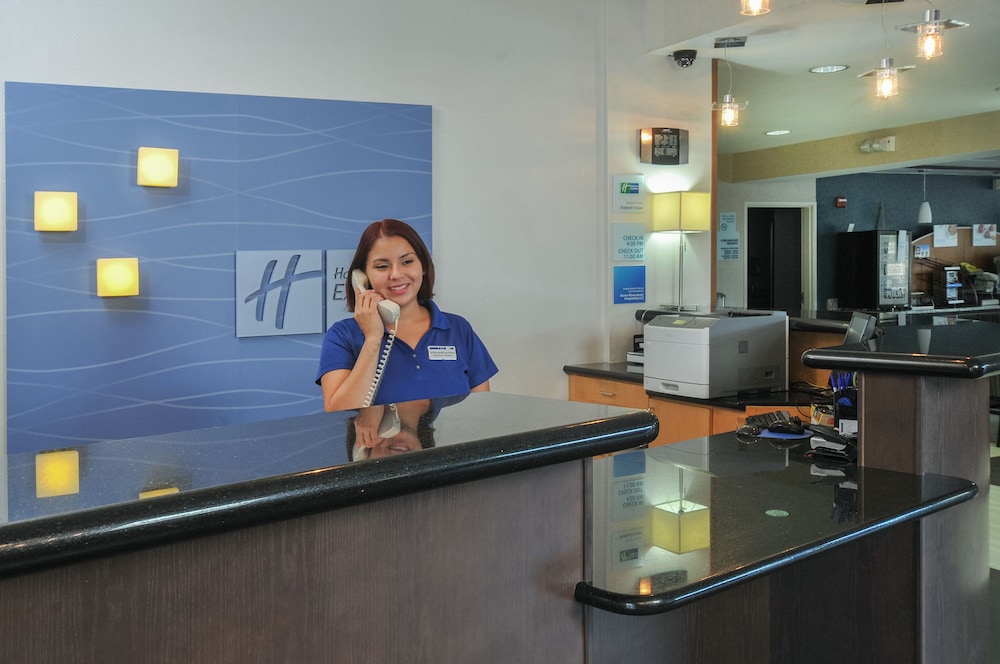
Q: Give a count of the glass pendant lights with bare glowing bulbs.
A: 4